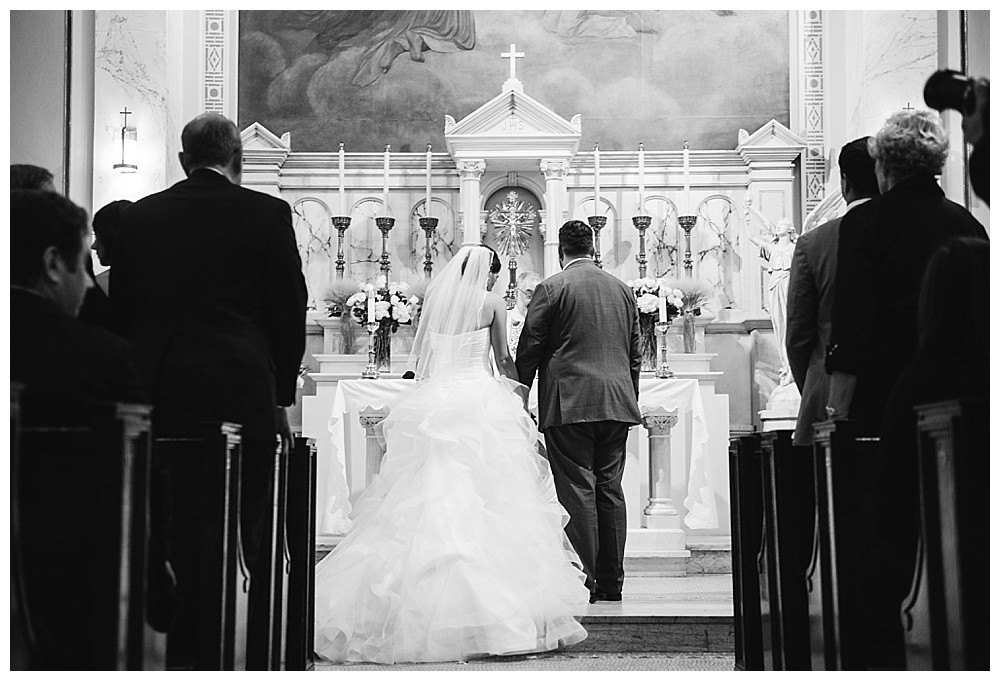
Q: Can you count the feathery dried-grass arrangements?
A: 3